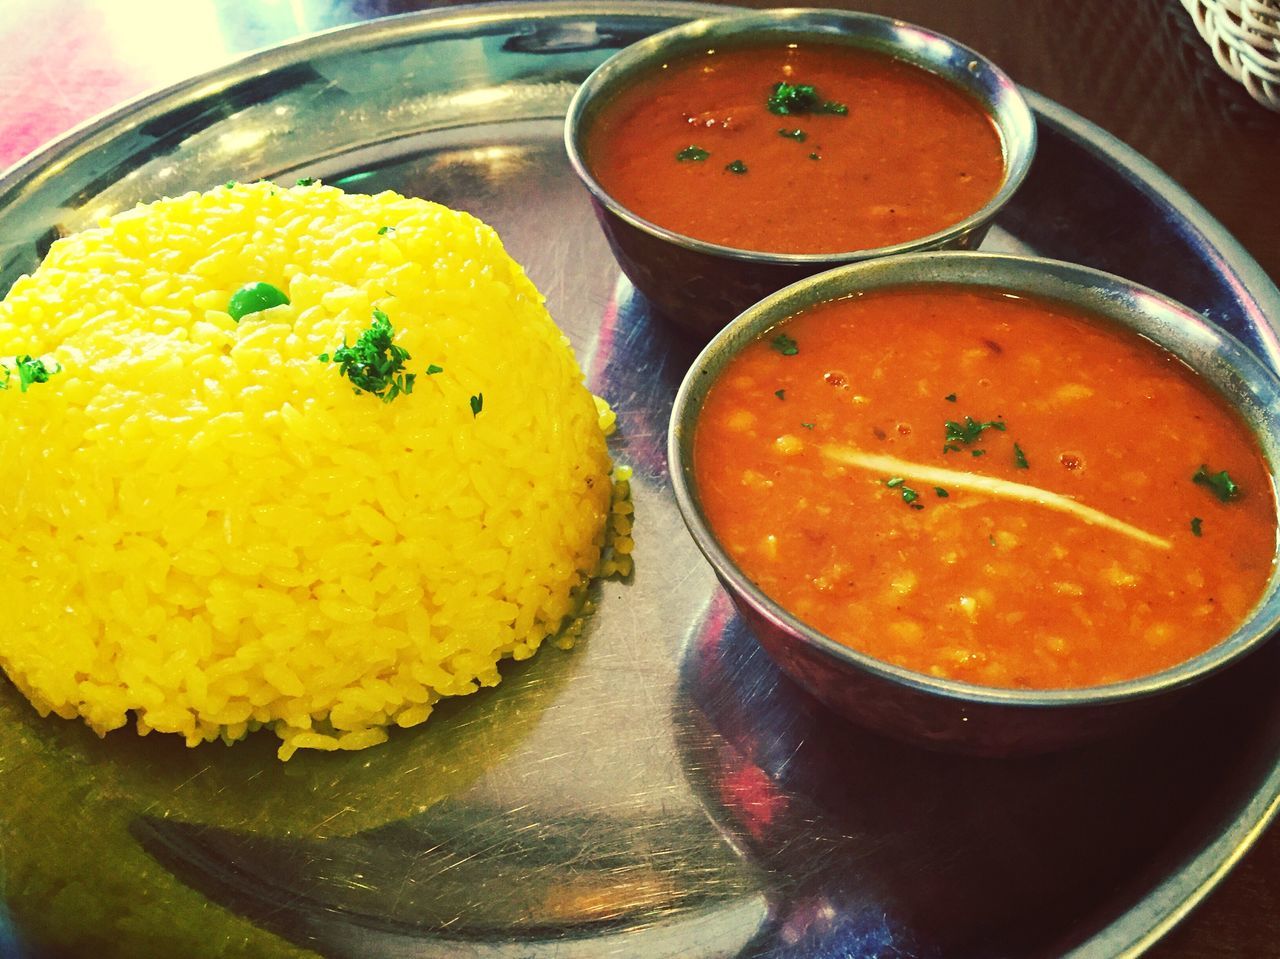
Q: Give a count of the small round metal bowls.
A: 2